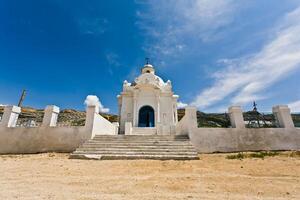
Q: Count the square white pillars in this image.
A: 6